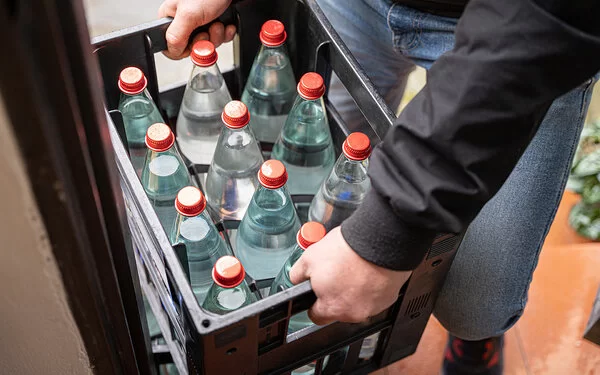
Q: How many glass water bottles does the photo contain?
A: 11